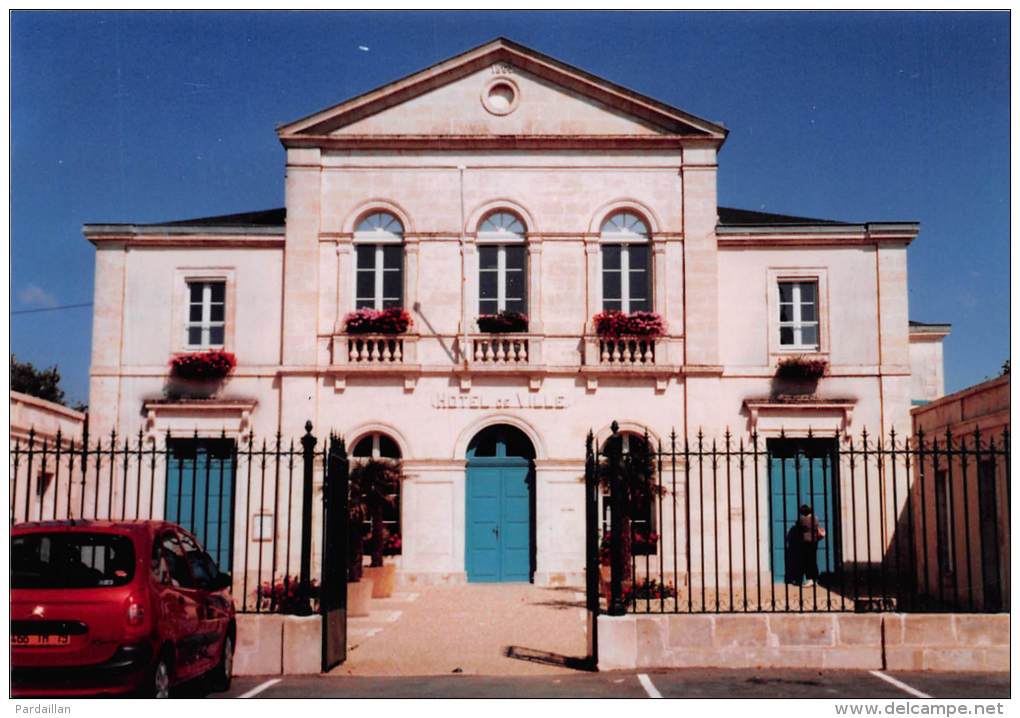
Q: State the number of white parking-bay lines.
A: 3